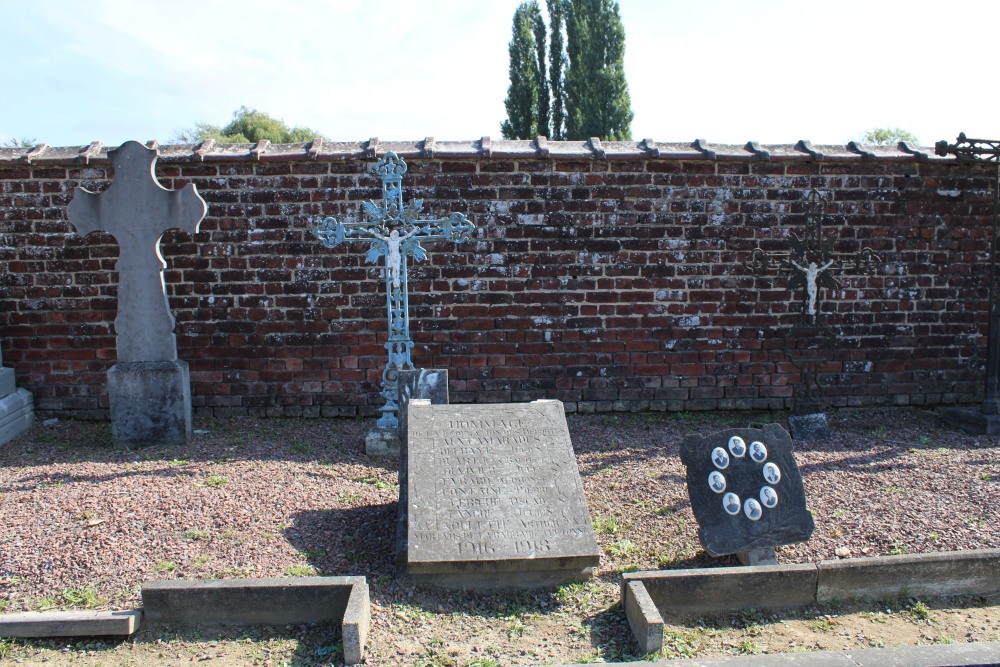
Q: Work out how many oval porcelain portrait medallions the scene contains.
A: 8